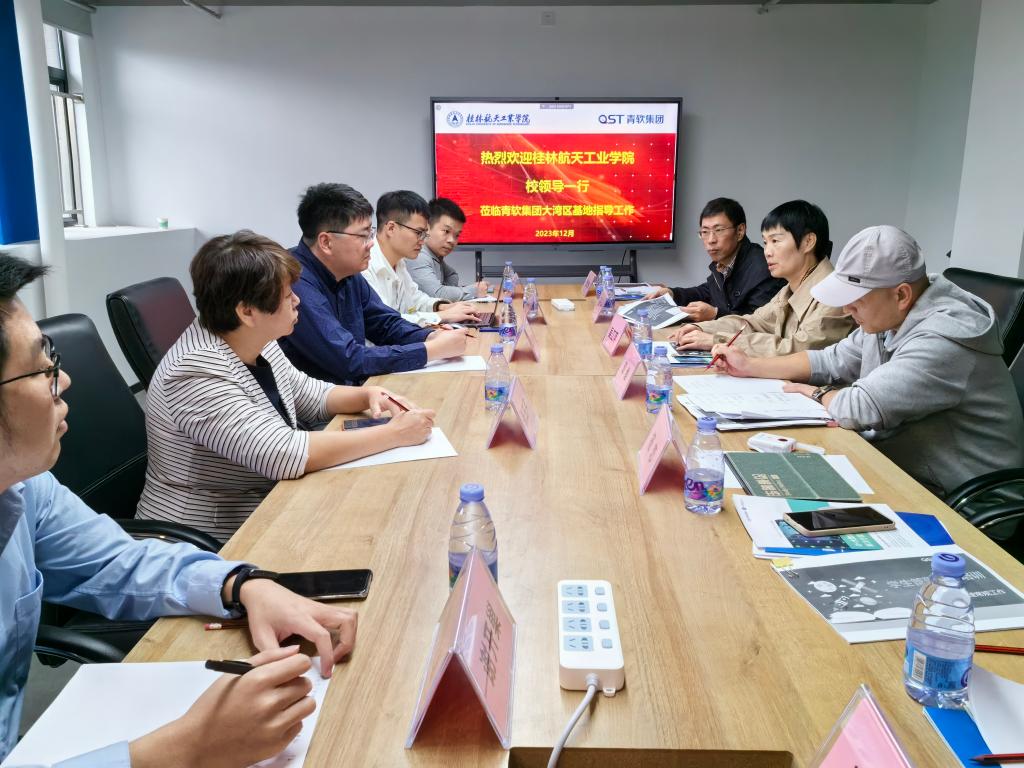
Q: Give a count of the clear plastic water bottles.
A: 12